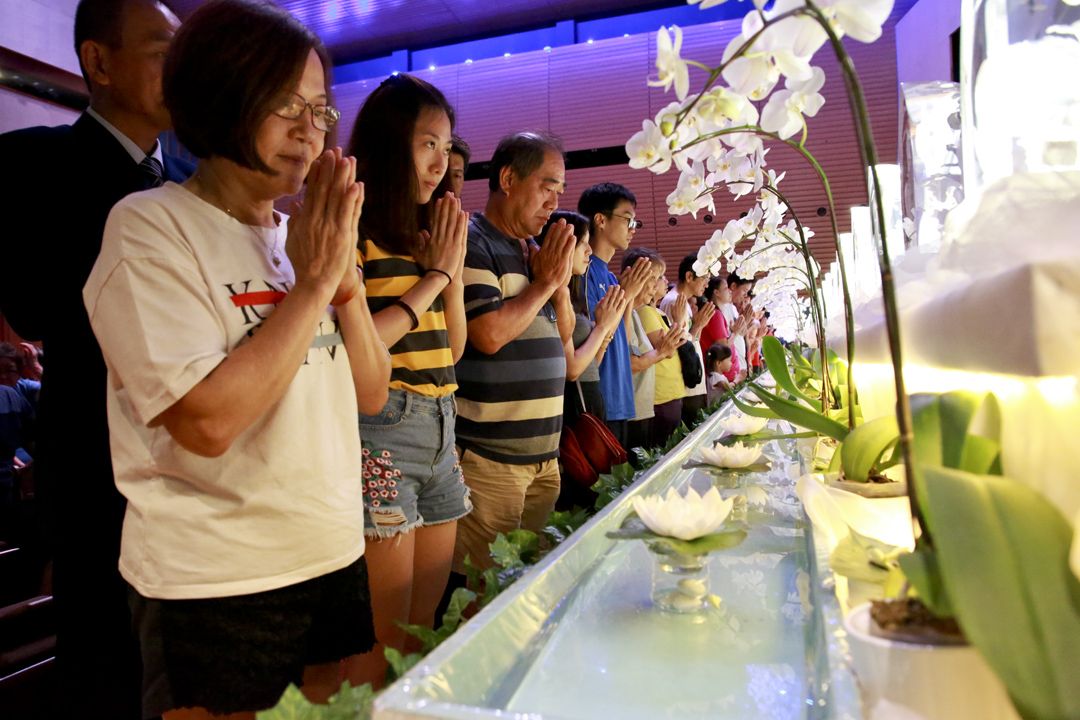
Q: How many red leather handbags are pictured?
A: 1